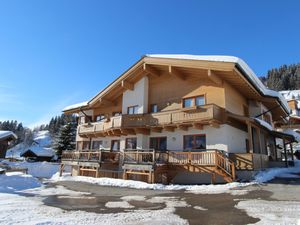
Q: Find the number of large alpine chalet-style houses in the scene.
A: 1